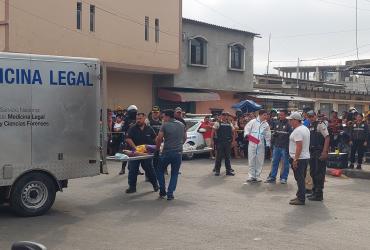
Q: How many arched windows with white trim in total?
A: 2